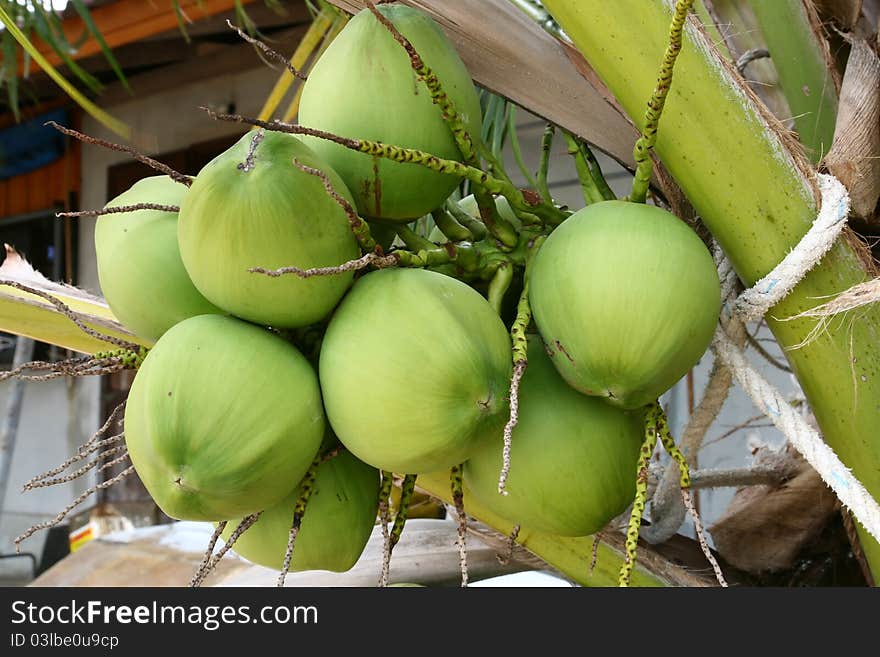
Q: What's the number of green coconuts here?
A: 8